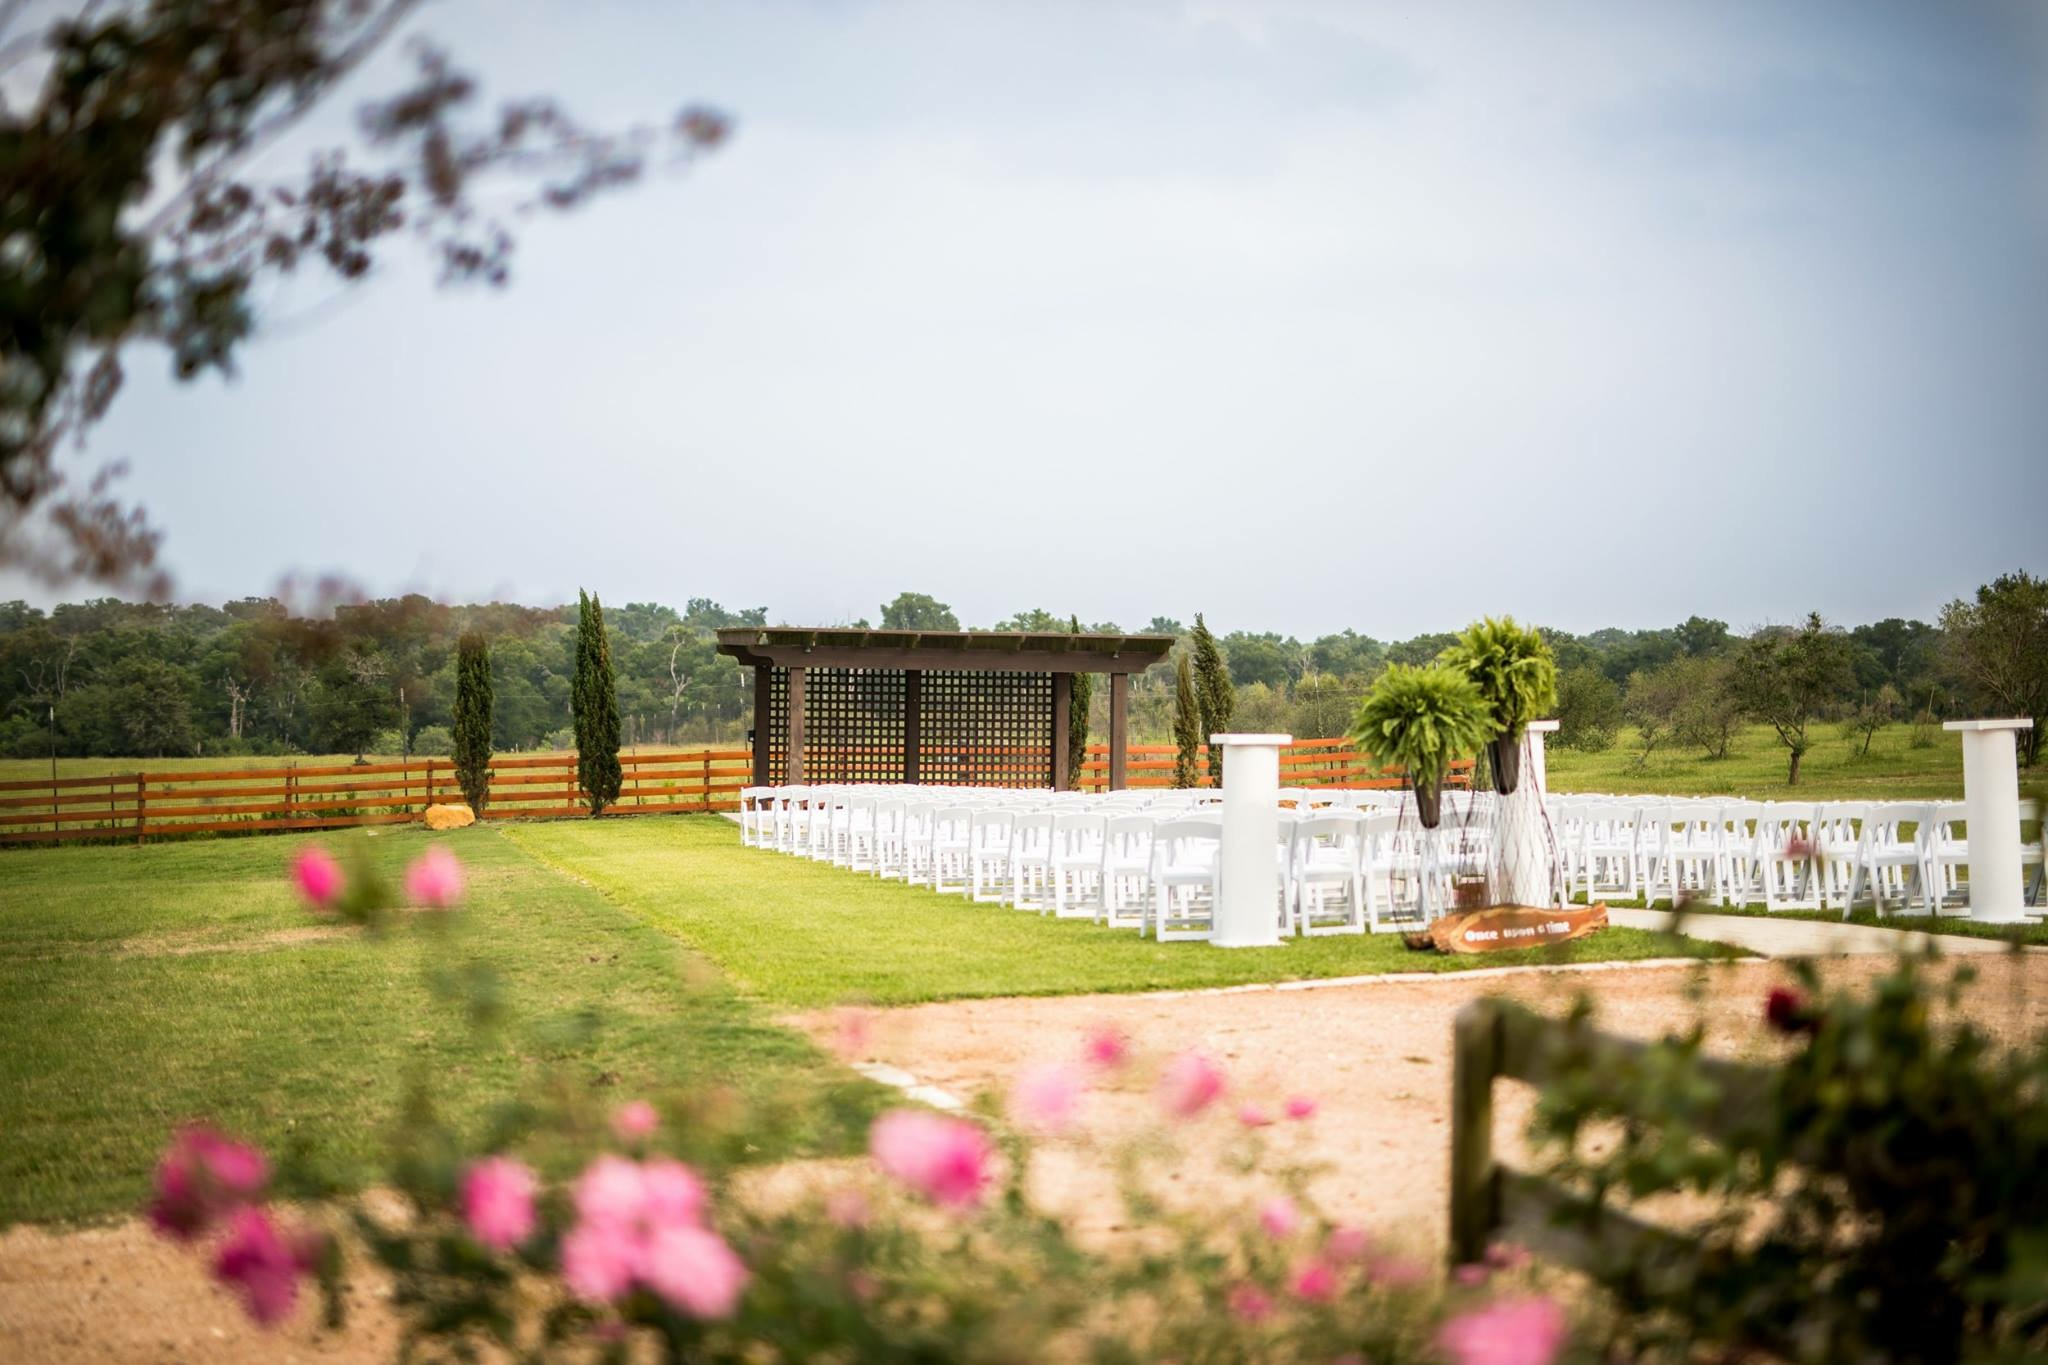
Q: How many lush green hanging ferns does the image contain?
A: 2